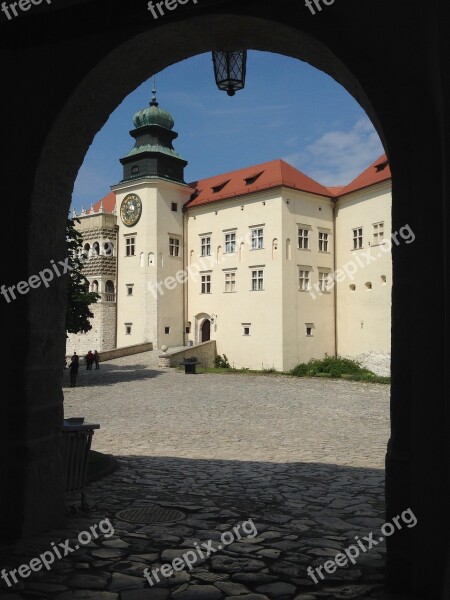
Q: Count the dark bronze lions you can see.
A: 0